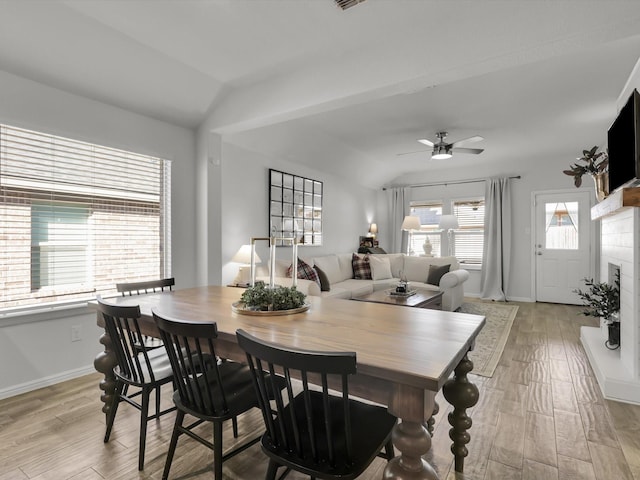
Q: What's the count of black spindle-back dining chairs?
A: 4